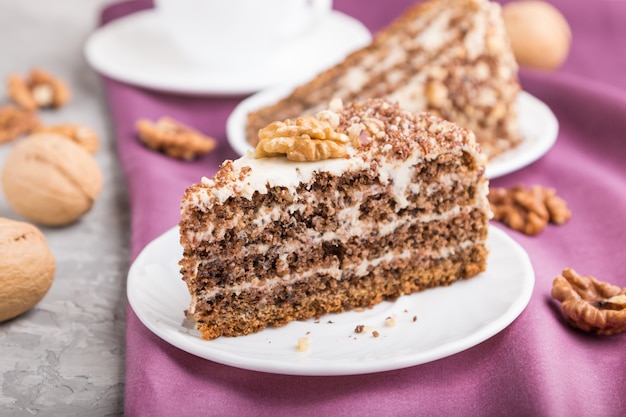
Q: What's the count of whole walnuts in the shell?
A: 3